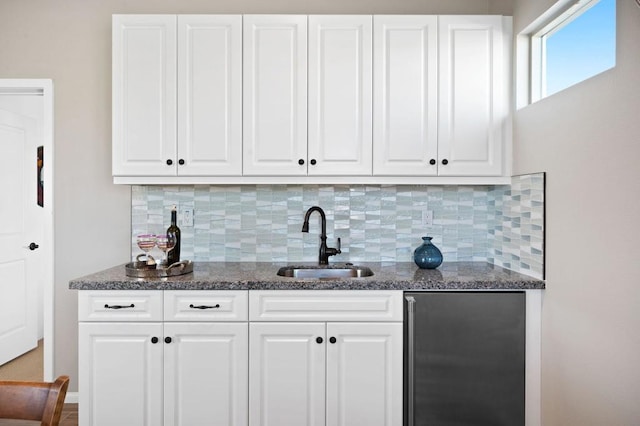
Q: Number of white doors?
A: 11